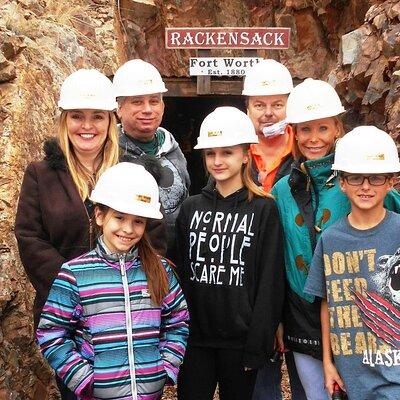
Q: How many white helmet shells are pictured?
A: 7